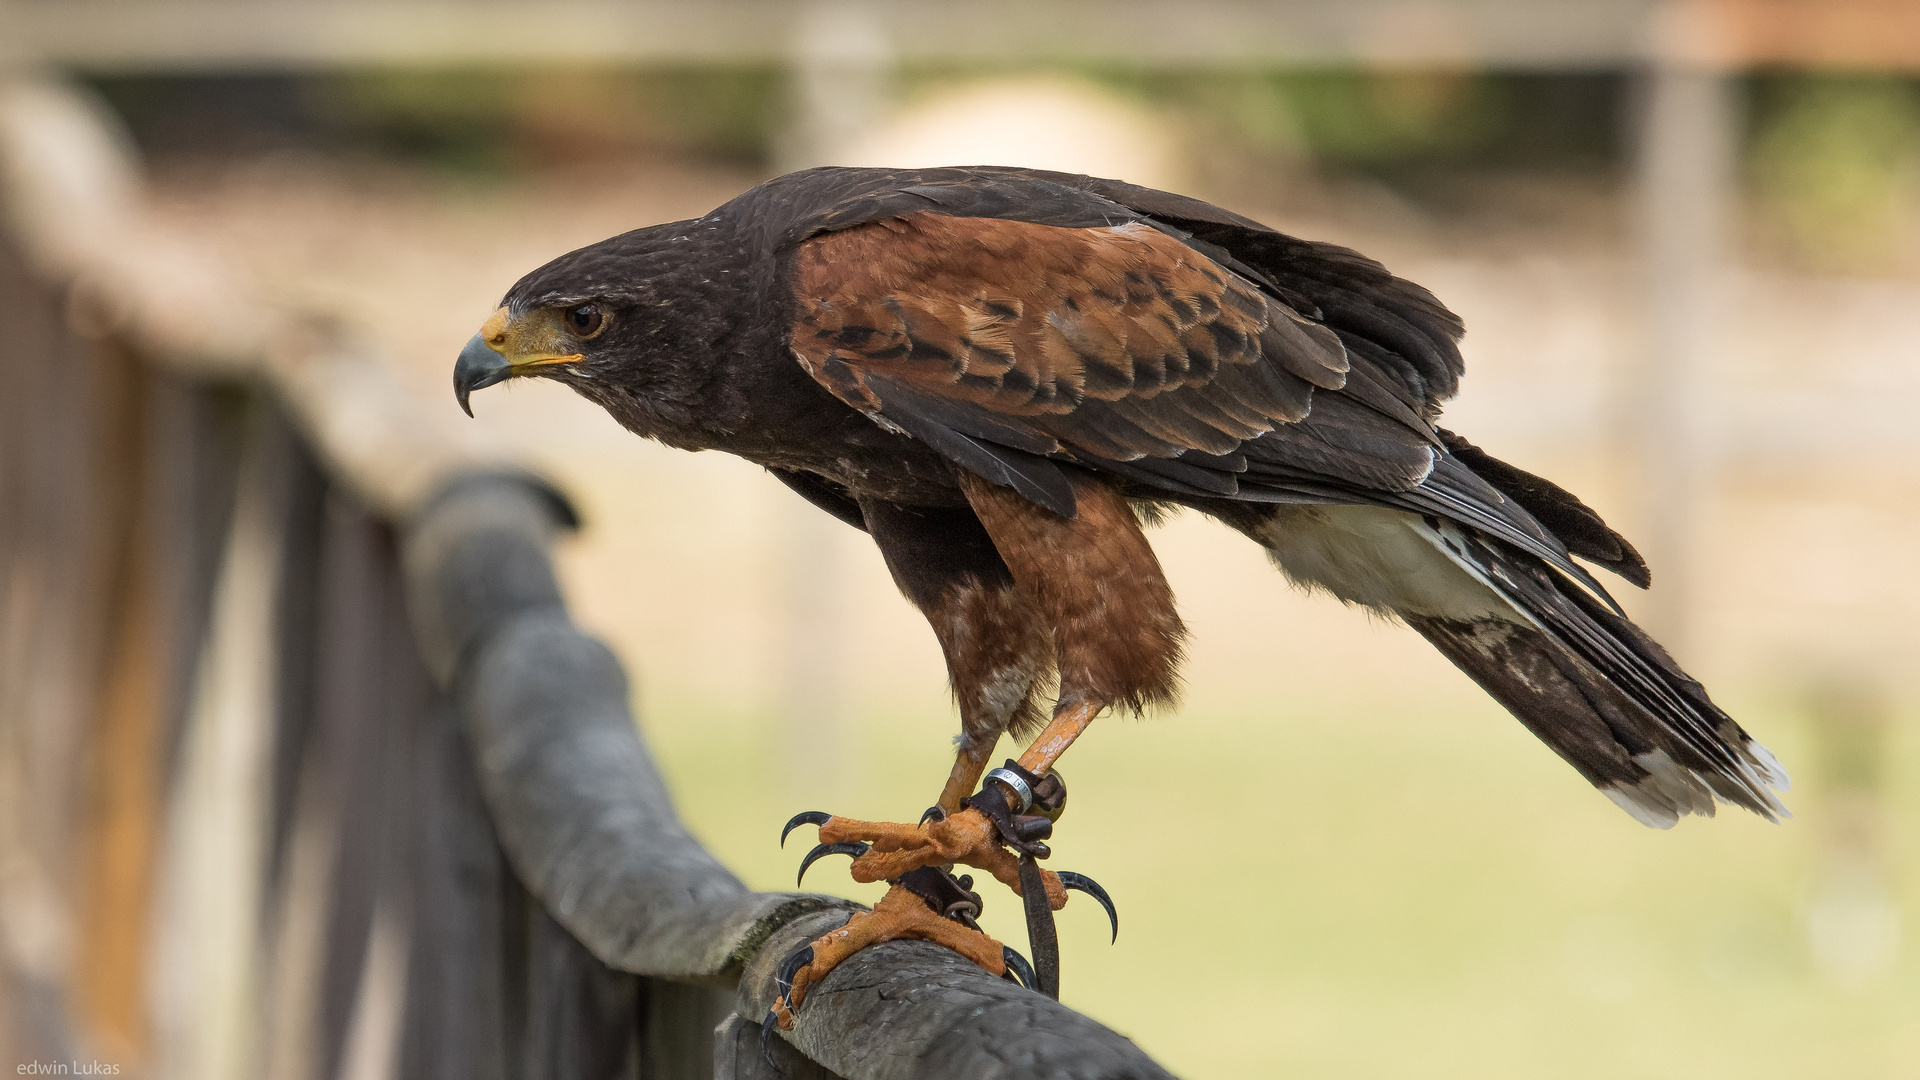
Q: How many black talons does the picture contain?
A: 7